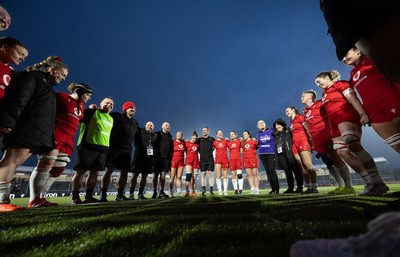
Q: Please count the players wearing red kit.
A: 11